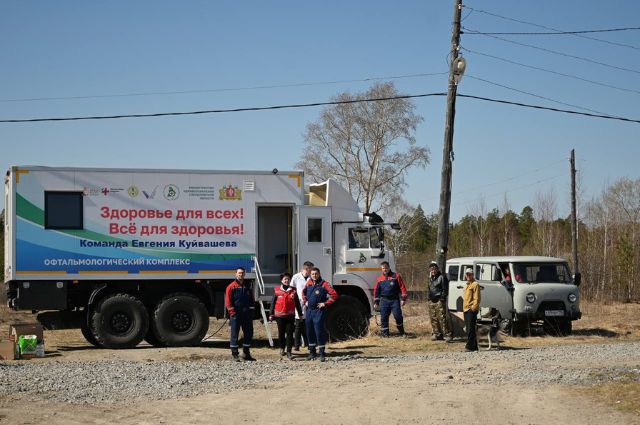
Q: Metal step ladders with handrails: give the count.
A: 1